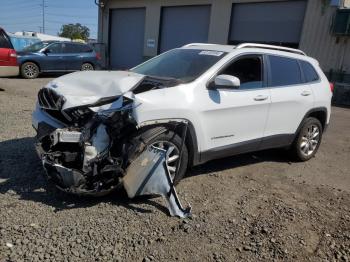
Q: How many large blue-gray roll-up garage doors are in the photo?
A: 3